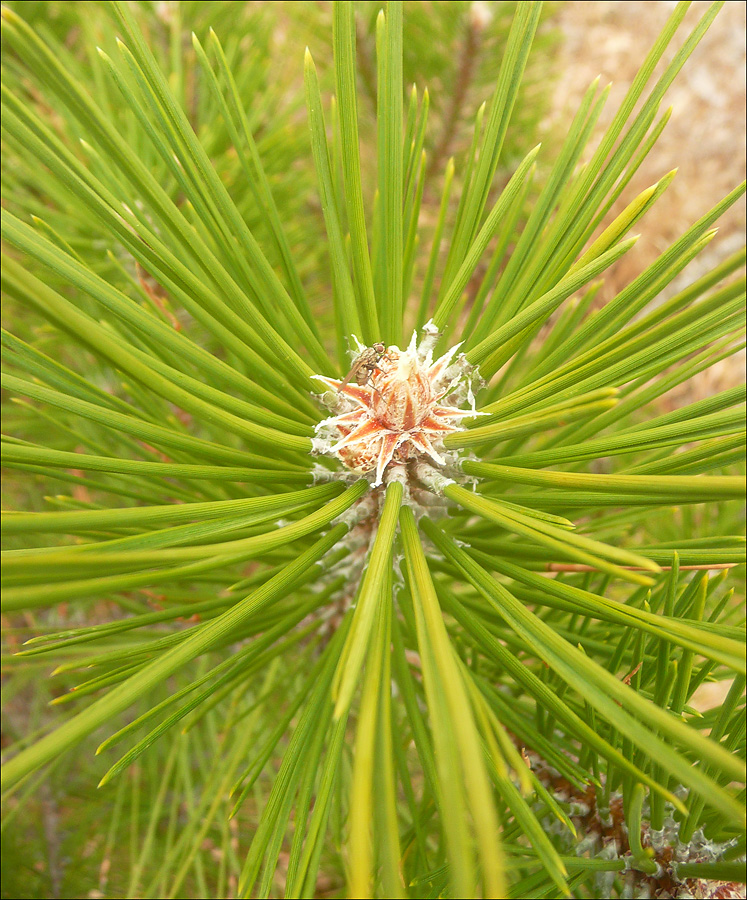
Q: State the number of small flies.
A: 1